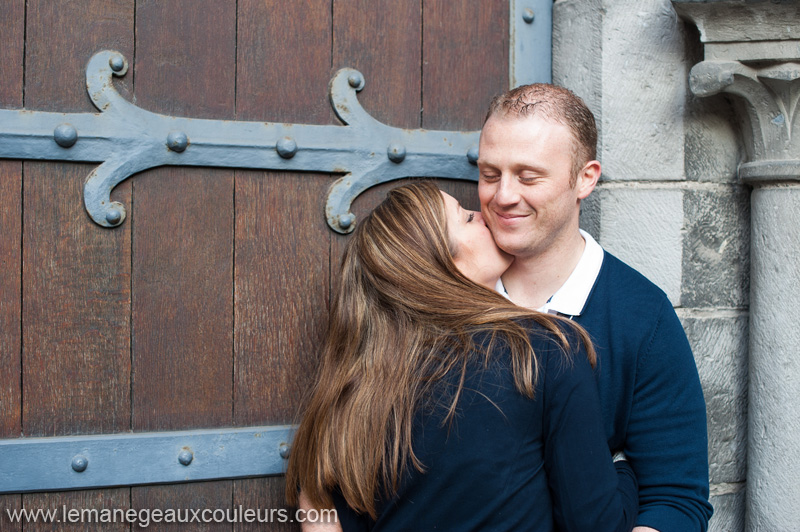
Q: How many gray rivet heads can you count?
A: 13